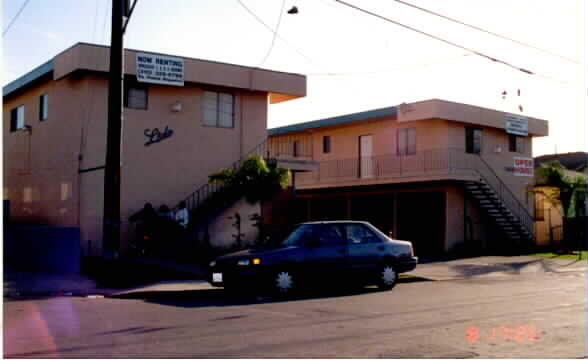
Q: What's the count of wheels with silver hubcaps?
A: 2